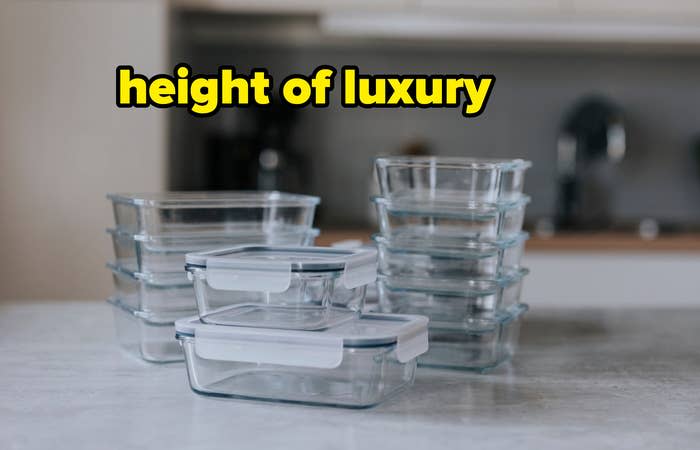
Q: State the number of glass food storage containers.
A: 11